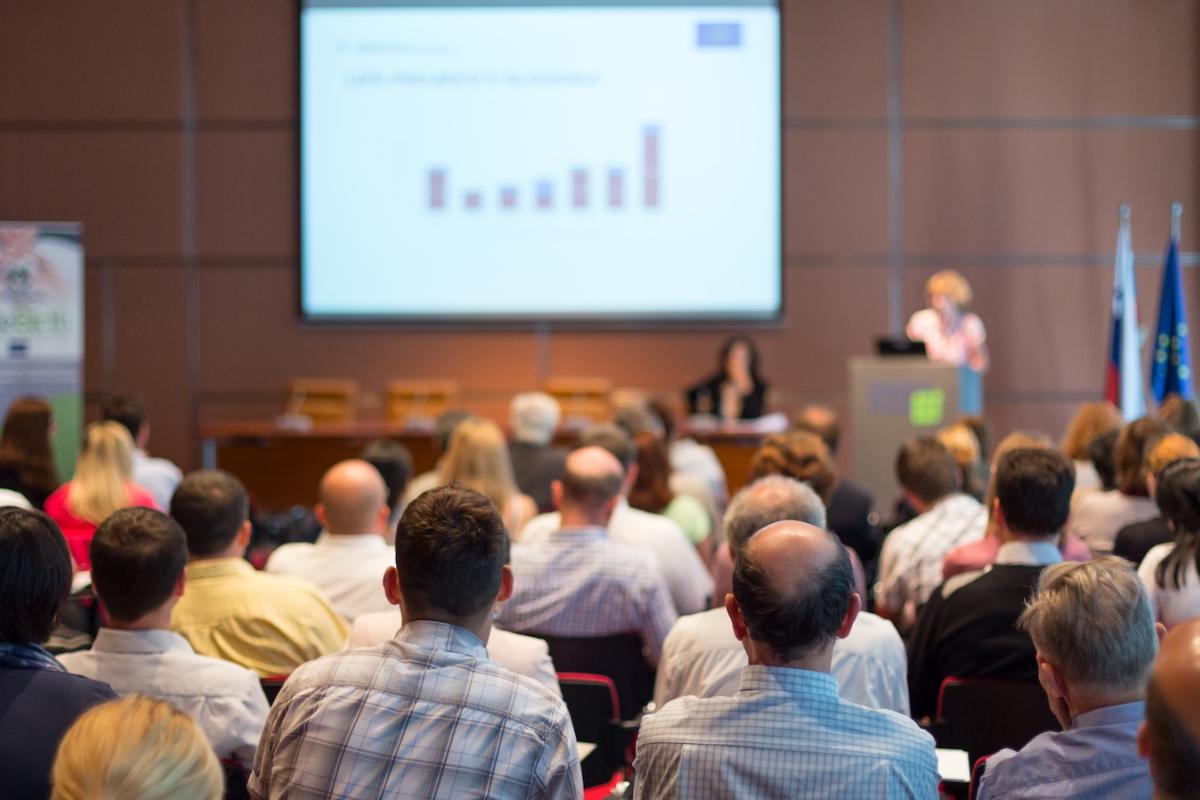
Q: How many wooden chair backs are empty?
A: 3